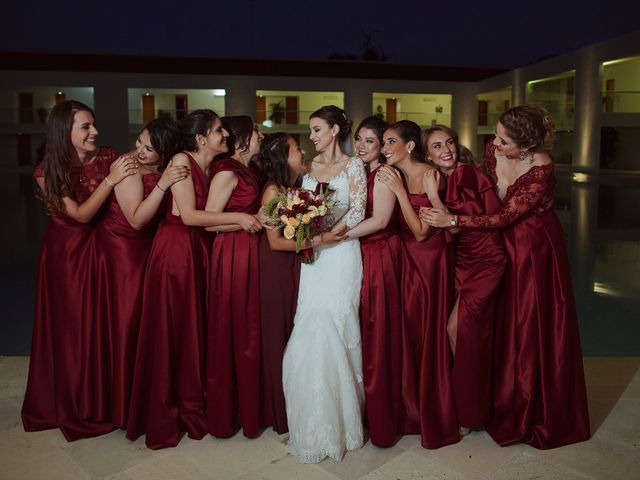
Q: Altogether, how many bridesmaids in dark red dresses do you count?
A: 9